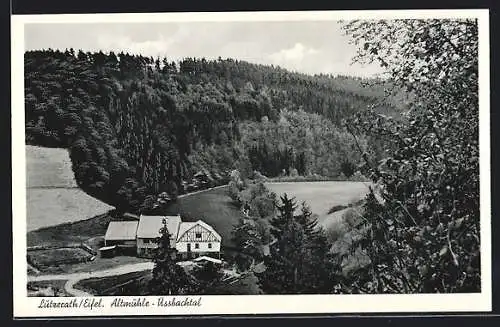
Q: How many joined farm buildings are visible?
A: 3